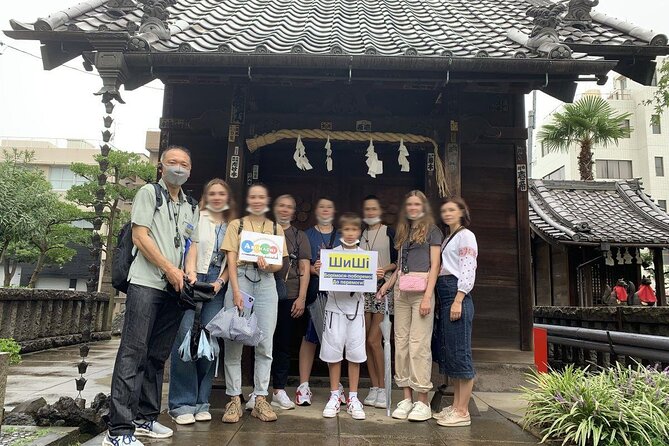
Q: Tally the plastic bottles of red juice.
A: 0